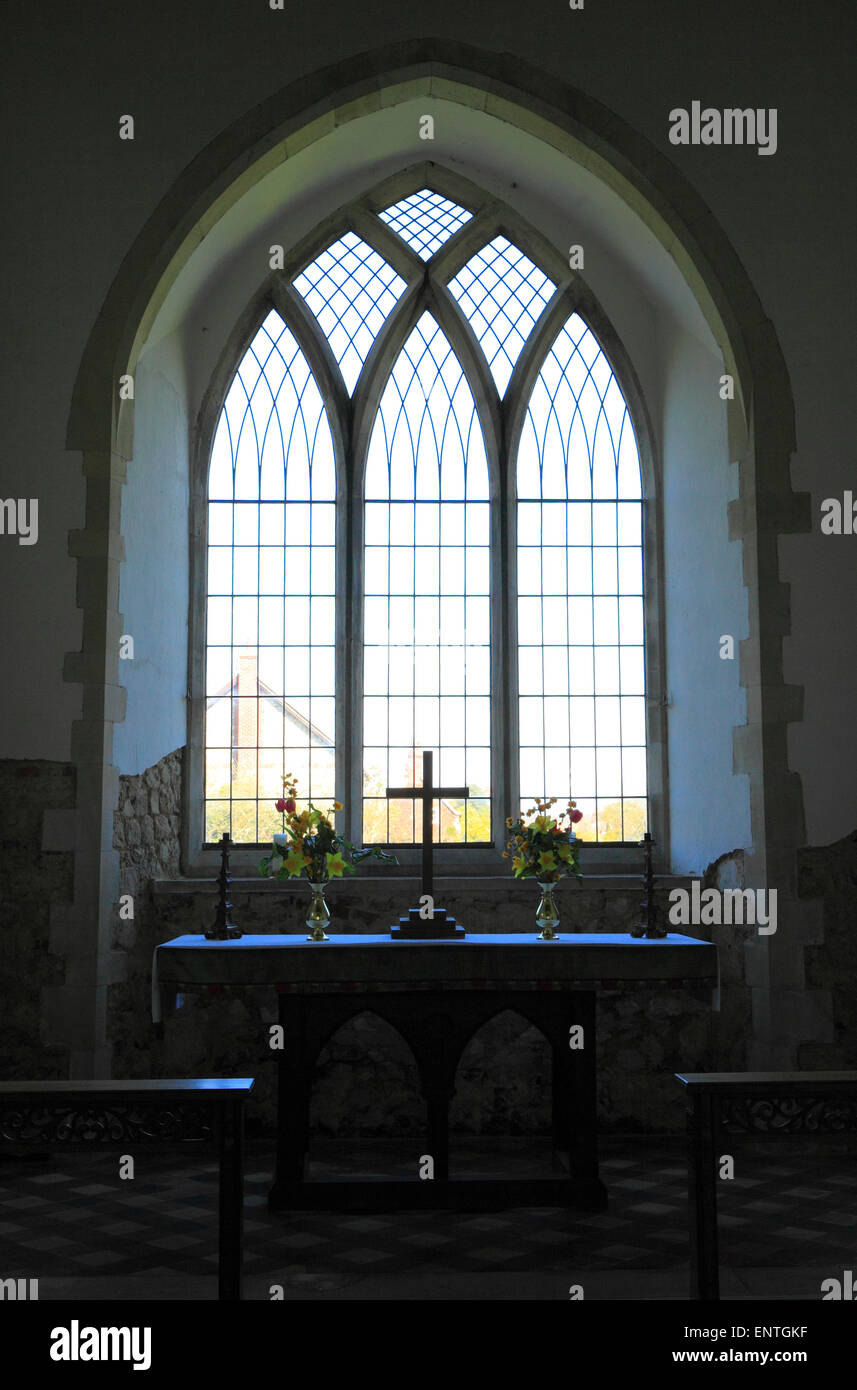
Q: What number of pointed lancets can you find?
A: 3